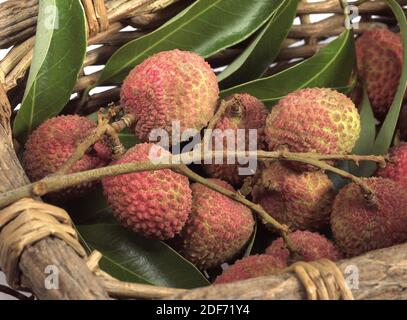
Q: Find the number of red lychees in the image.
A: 12